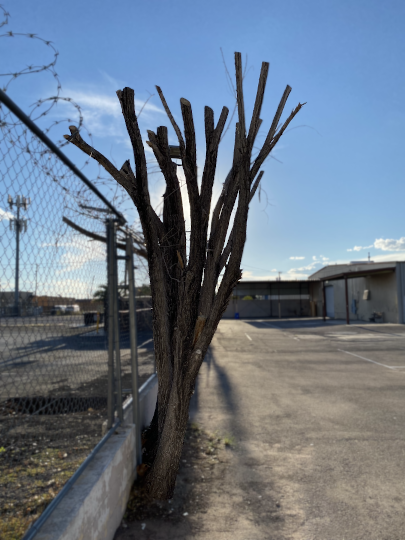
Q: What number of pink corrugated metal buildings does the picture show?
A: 0